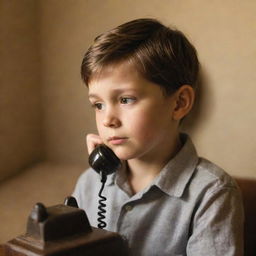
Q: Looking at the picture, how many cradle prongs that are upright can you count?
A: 2